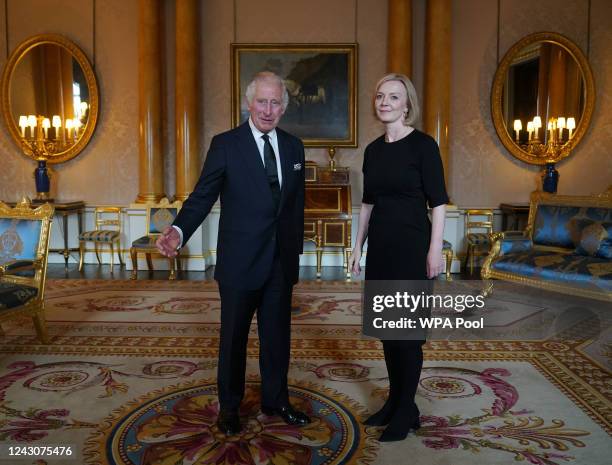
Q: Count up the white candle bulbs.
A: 12